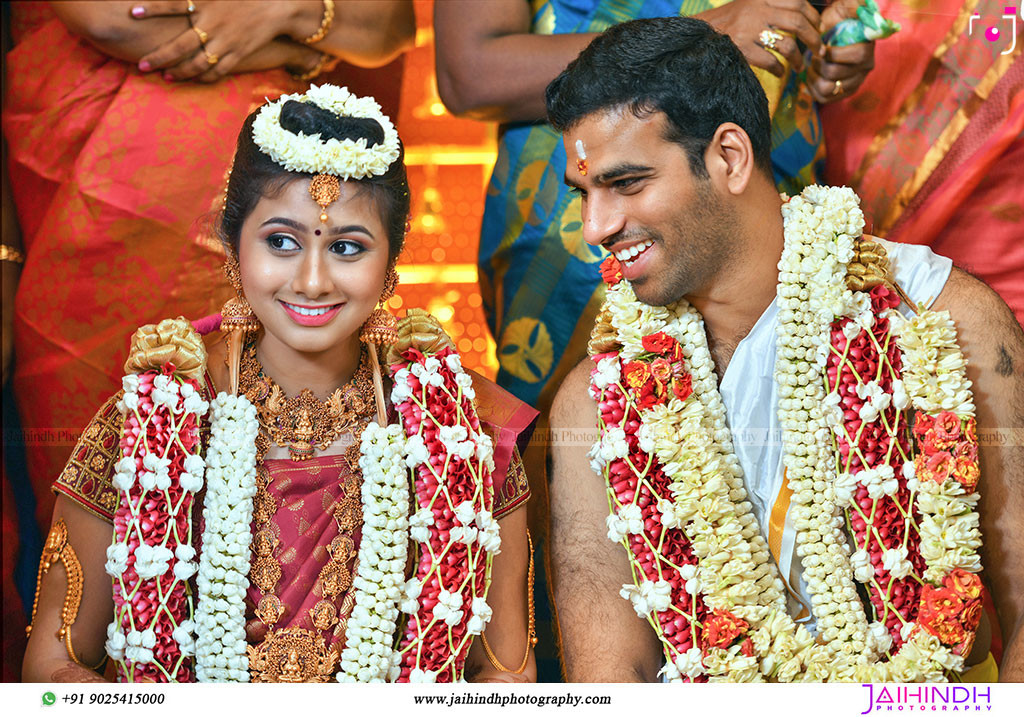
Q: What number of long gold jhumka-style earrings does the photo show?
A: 2